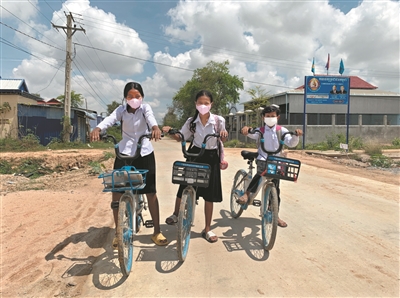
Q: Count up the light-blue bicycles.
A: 3